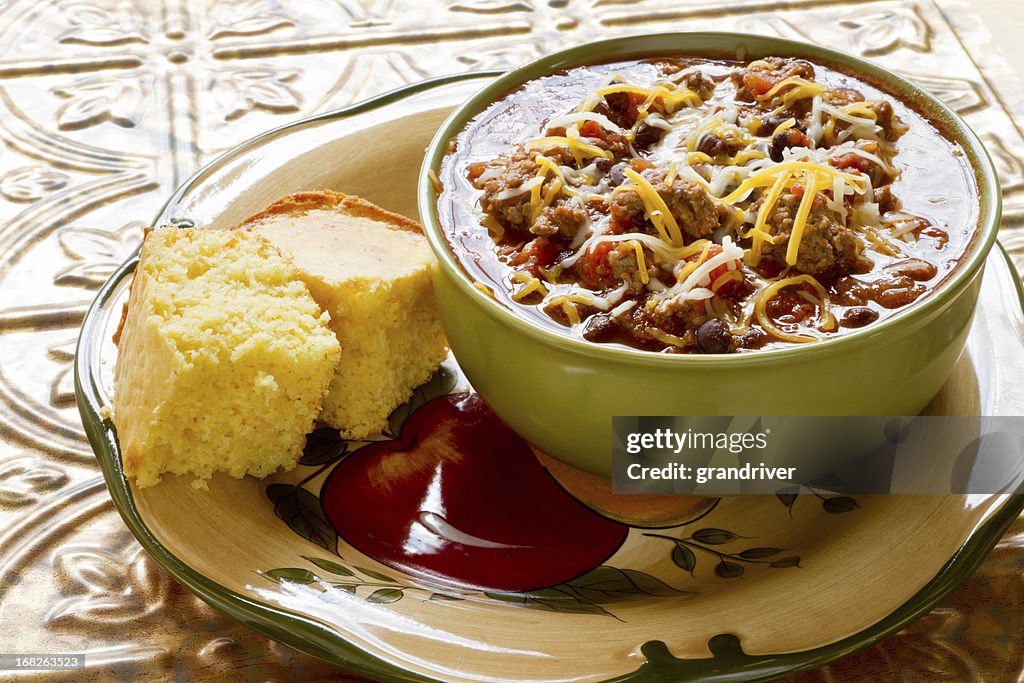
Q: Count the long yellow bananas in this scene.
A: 0